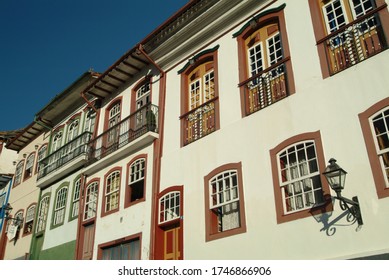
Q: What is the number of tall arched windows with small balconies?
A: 3